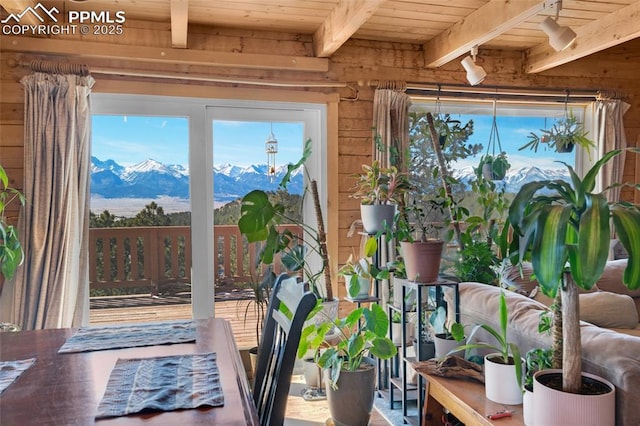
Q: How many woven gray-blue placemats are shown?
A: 3